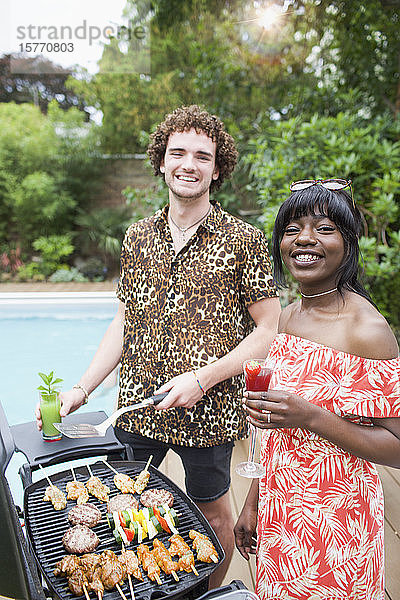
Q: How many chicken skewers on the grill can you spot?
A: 13